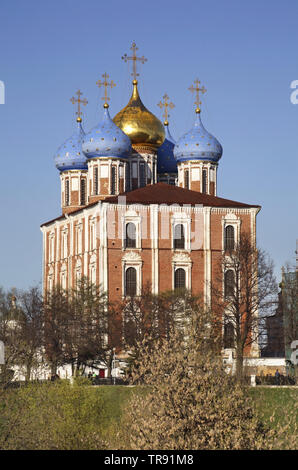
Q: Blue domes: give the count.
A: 4